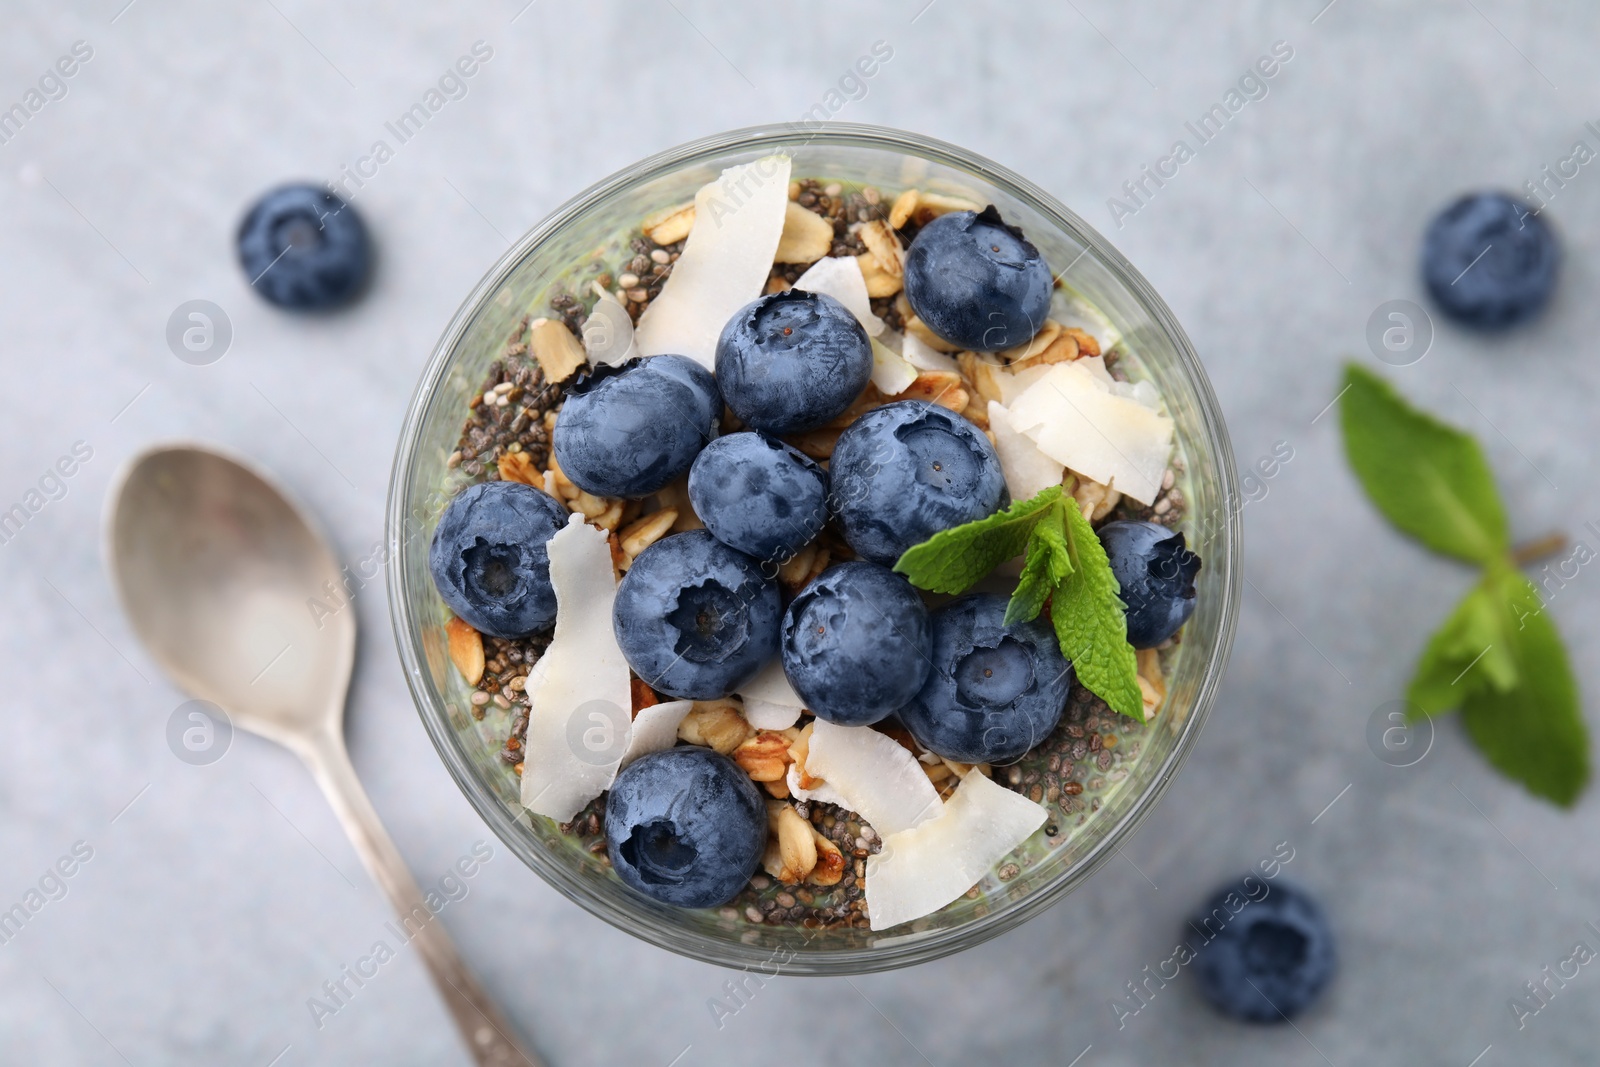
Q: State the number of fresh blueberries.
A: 14